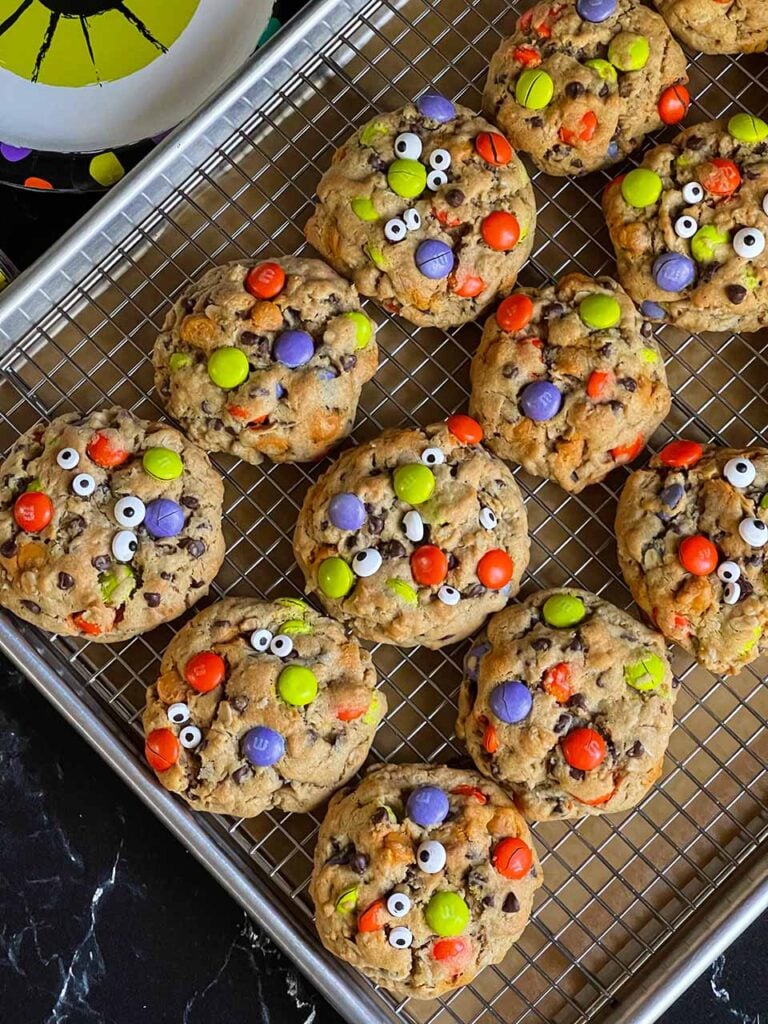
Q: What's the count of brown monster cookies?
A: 12